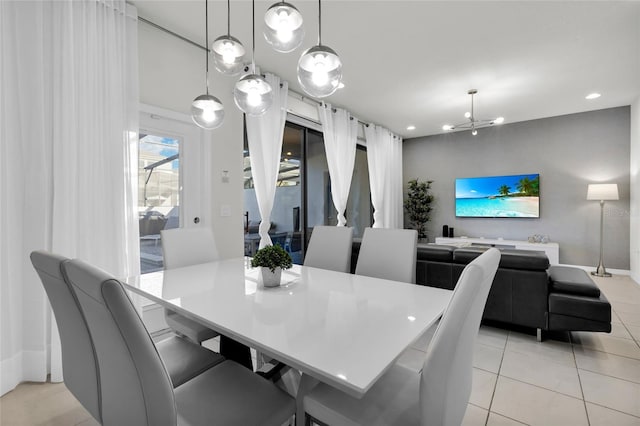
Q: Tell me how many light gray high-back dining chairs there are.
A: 6